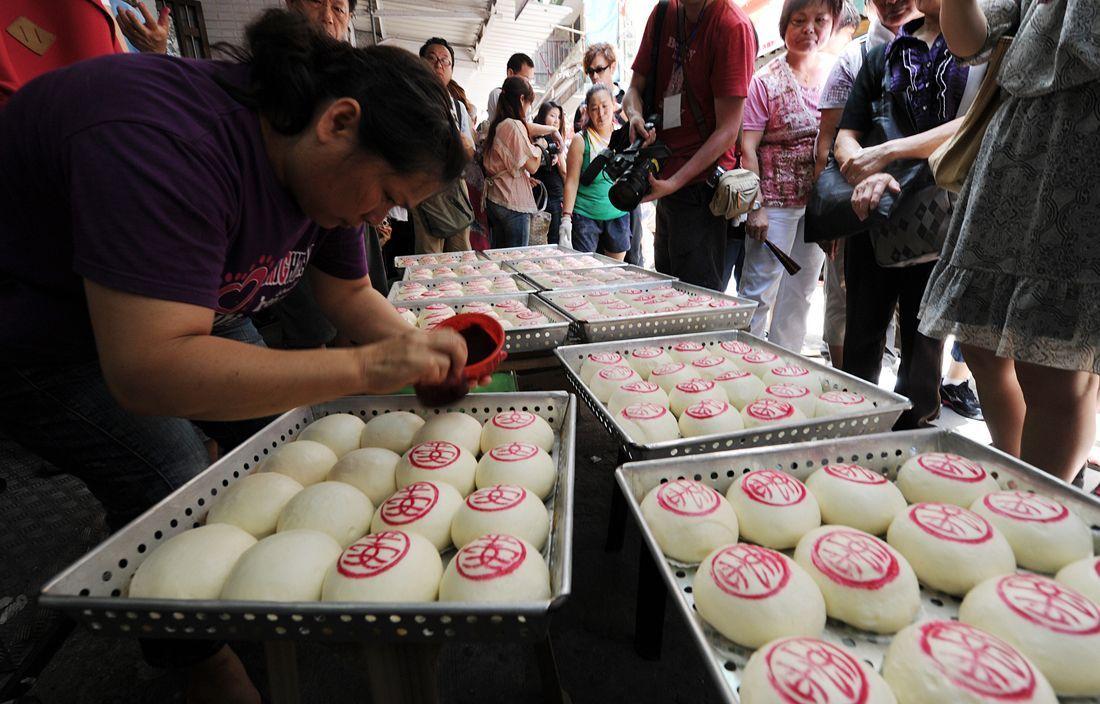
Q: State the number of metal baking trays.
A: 11